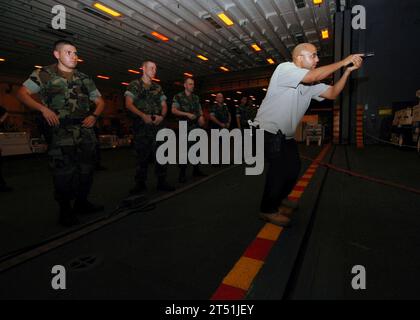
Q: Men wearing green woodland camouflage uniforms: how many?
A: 5